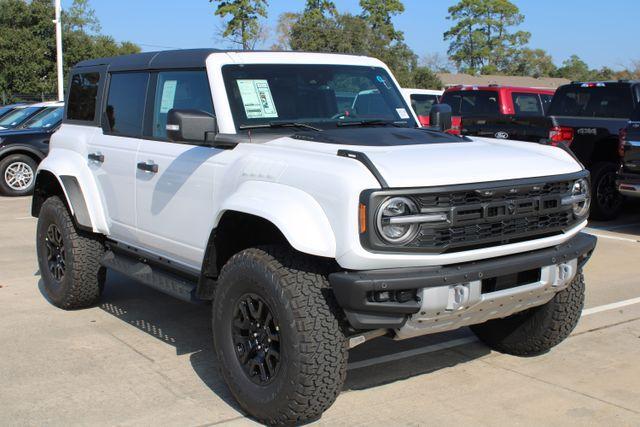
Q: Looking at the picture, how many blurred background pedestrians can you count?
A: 0